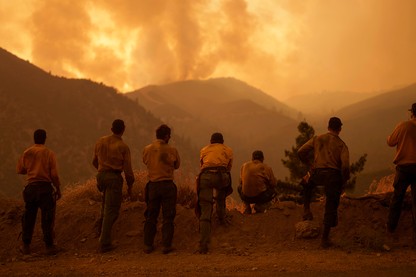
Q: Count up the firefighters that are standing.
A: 6